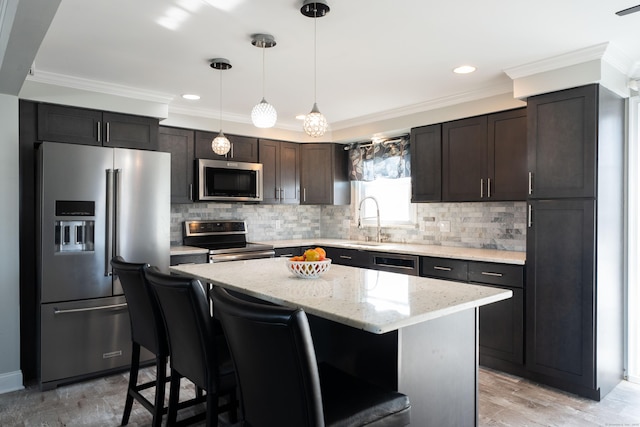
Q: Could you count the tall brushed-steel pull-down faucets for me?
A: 1